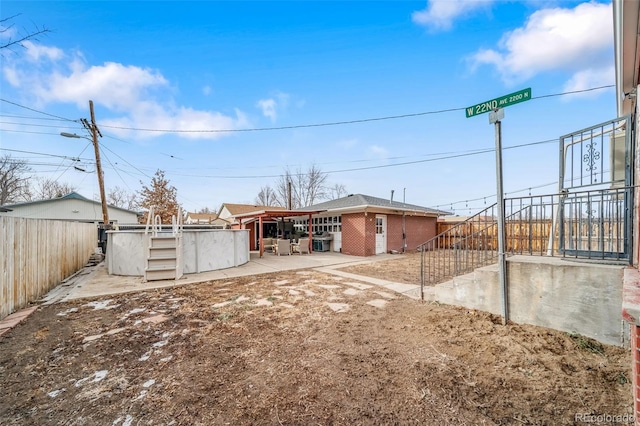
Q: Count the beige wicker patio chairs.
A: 2